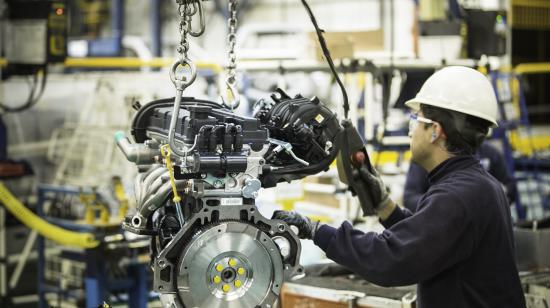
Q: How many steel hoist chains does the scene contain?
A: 2